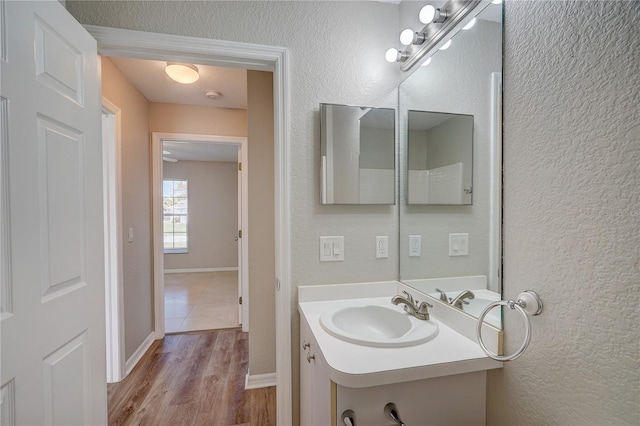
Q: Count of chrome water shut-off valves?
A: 0